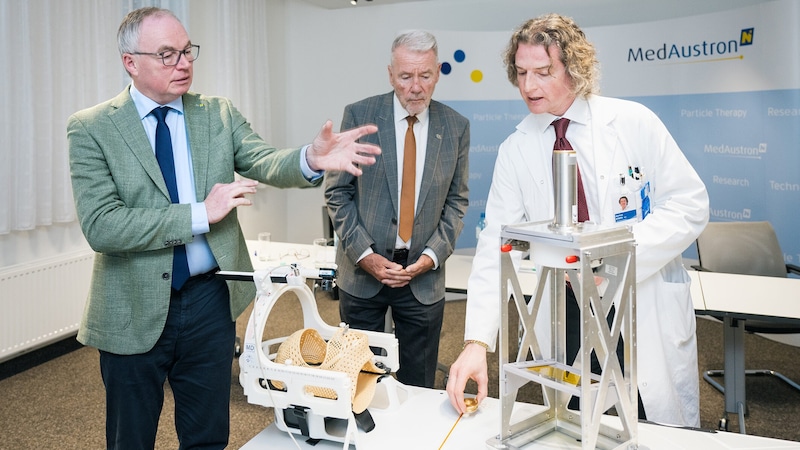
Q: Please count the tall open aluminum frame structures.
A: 1